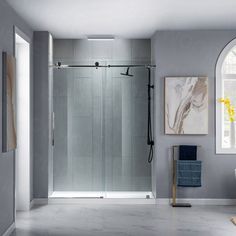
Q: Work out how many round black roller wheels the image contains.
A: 2